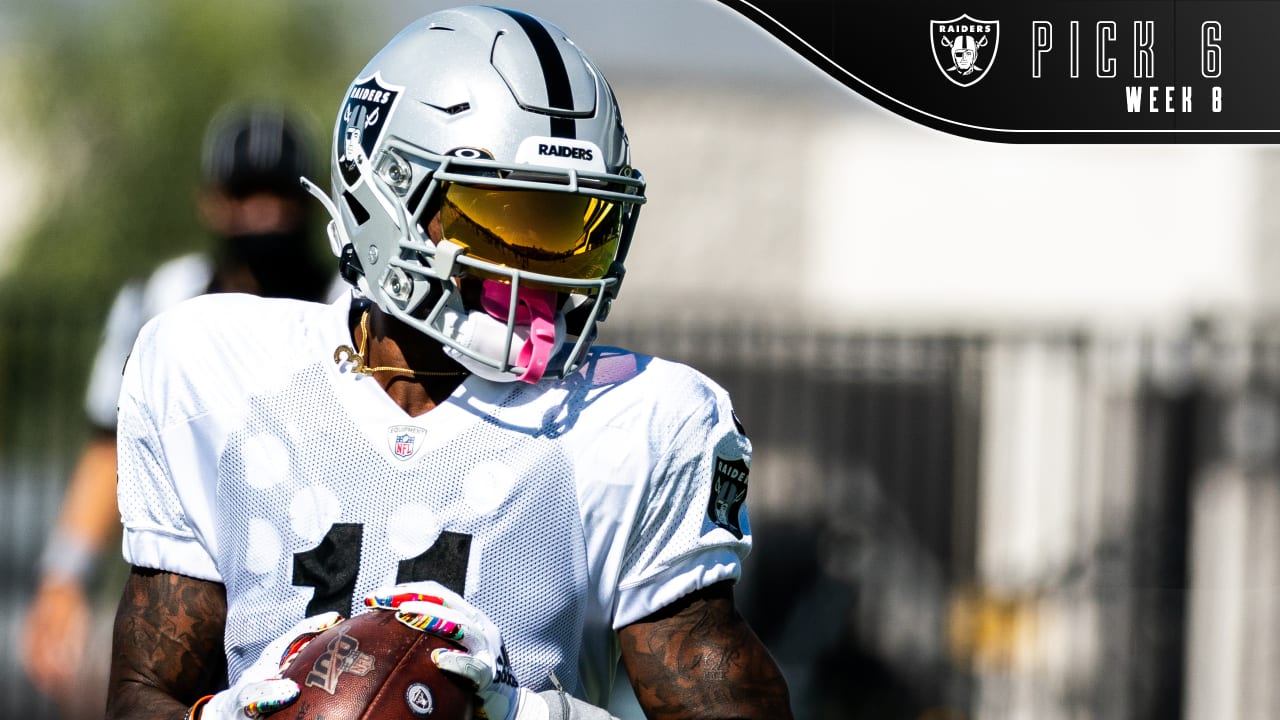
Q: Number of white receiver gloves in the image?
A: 2